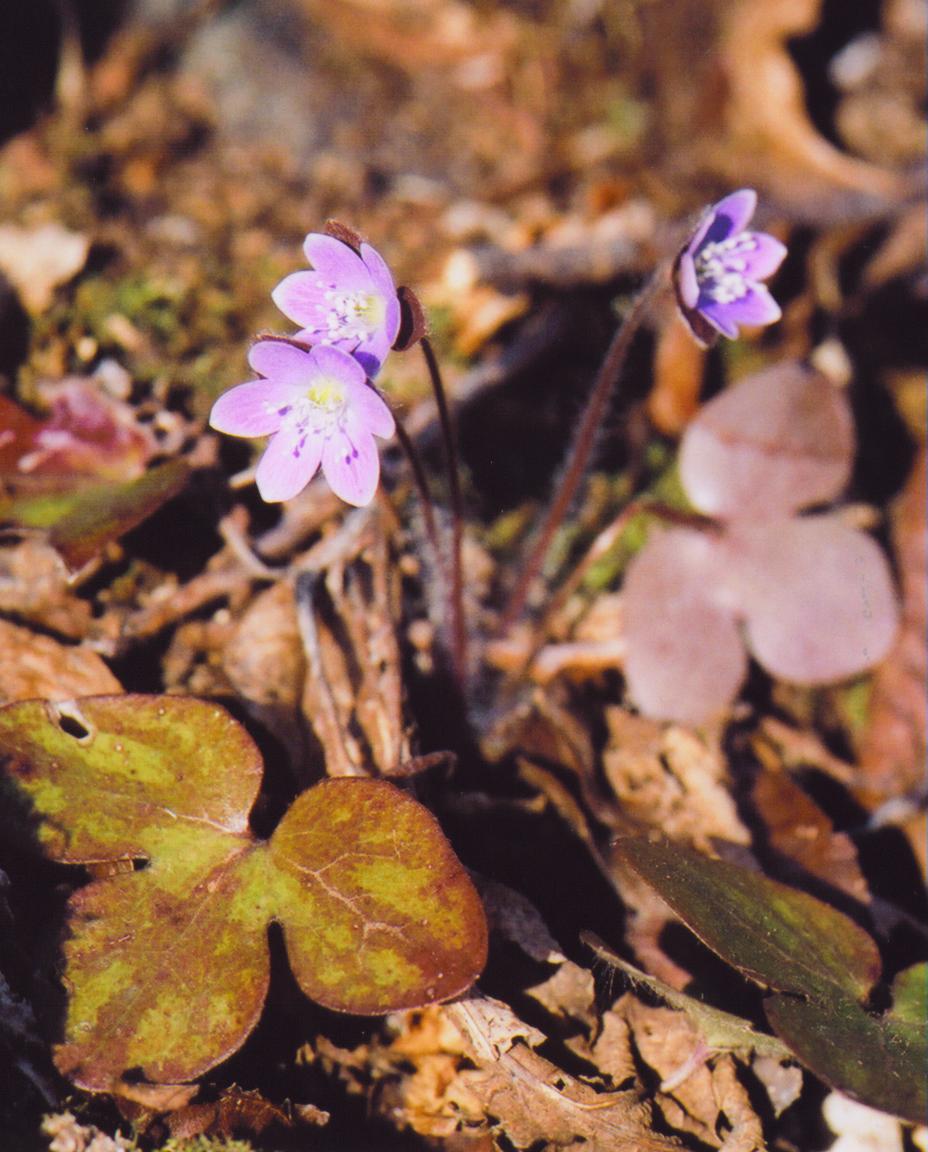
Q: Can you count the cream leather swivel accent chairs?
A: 0